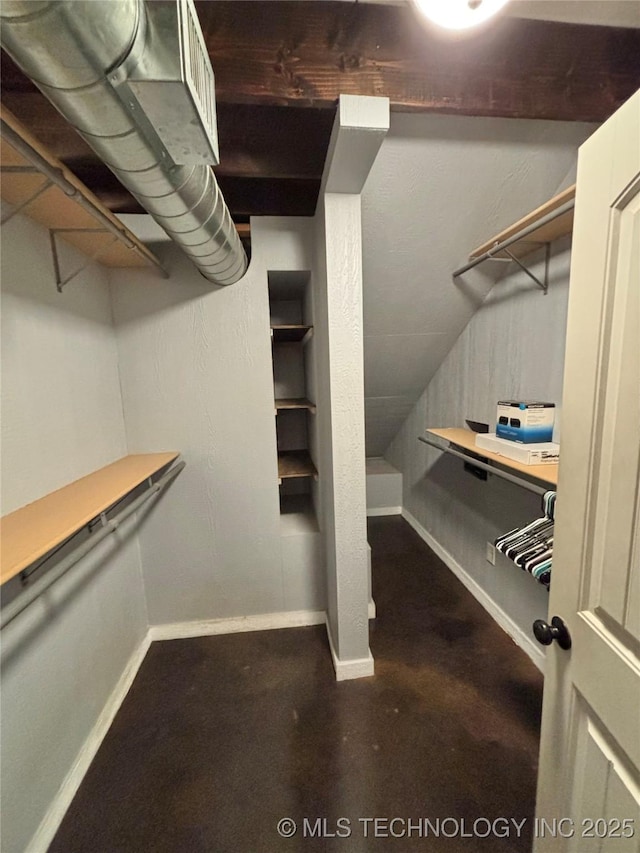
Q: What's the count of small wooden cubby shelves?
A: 3